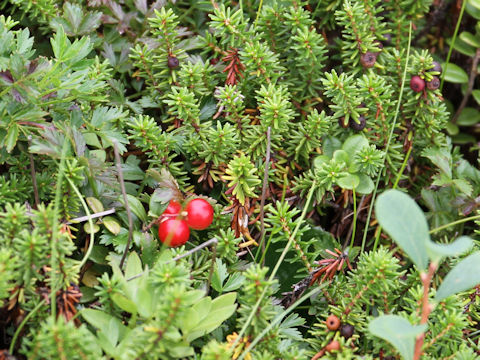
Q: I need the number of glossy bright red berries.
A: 3